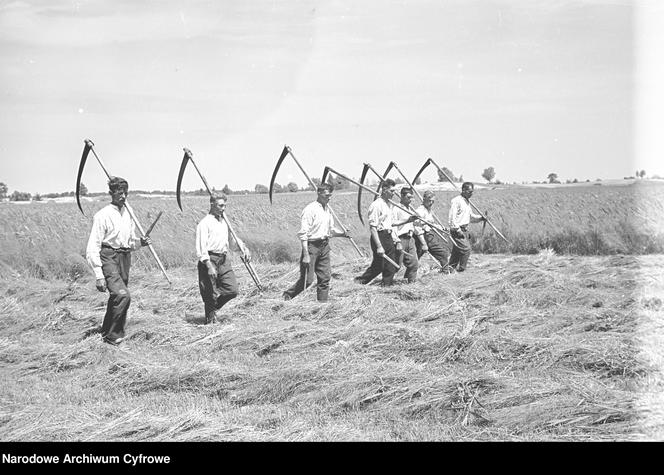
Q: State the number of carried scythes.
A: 7